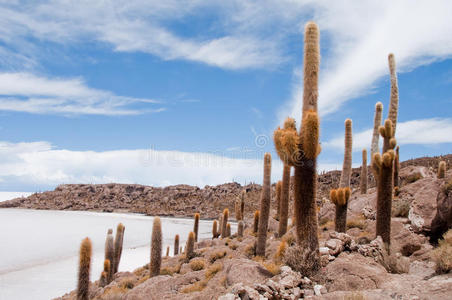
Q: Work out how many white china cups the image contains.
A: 0